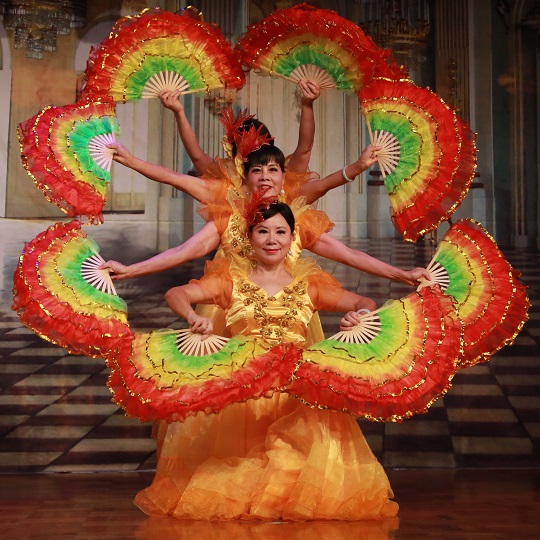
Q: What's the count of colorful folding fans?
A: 8